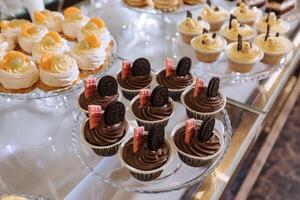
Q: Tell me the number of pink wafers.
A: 8